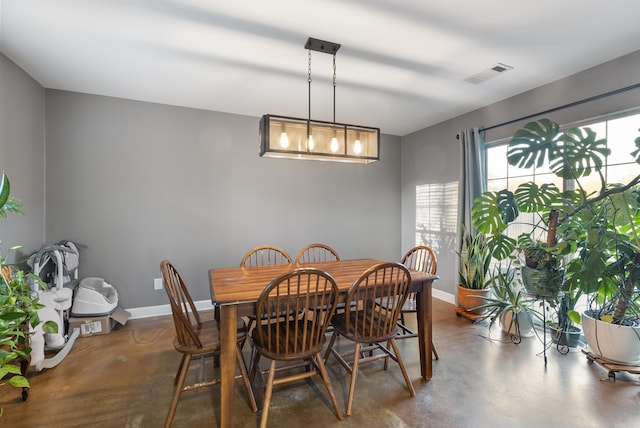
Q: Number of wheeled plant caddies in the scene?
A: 2